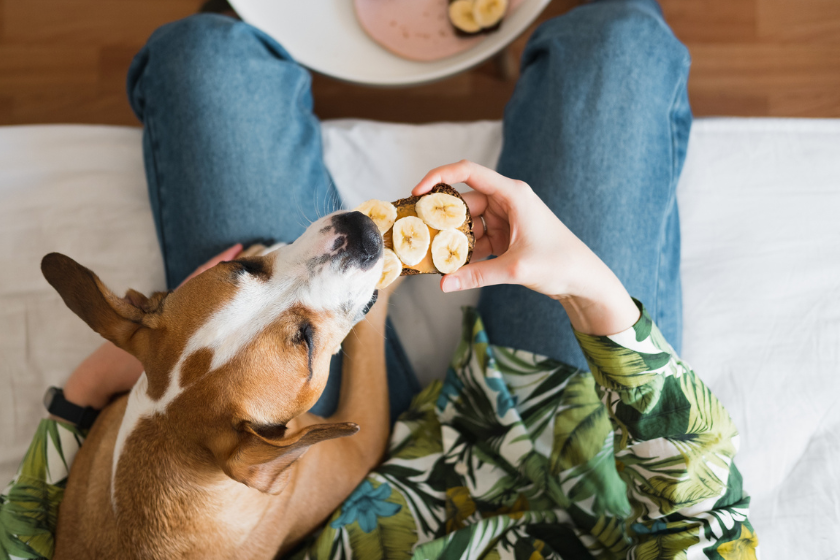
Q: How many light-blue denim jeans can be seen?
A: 1